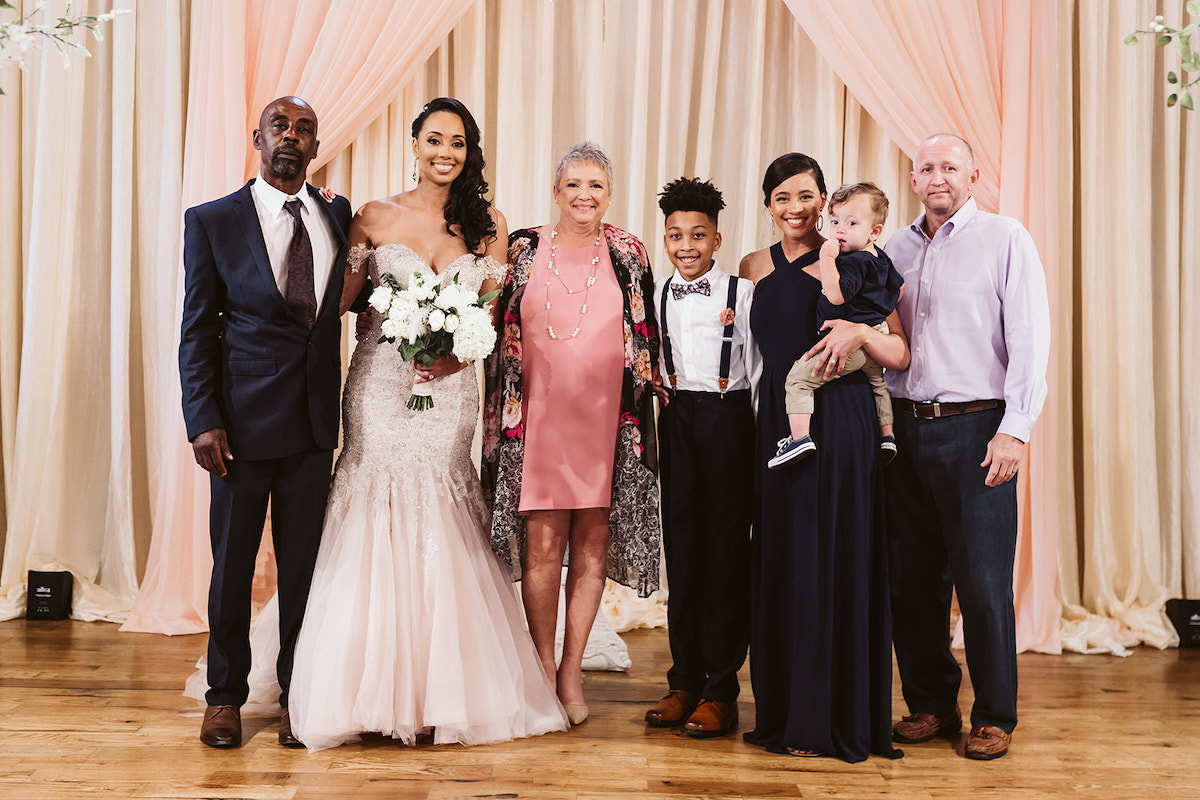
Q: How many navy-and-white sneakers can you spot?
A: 2